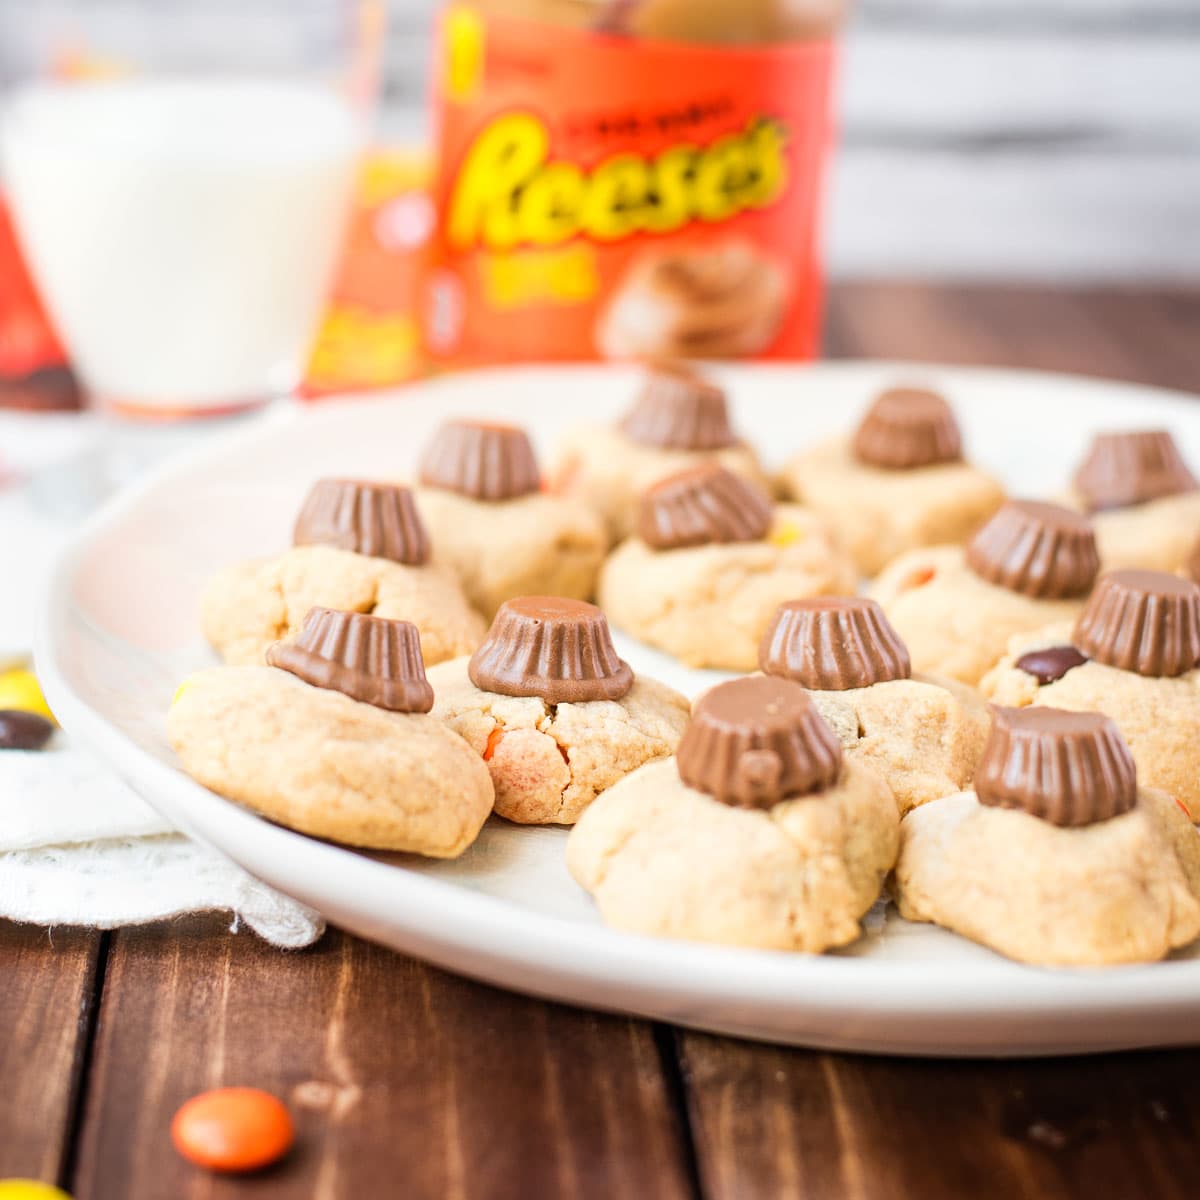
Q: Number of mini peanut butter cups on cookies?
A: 13